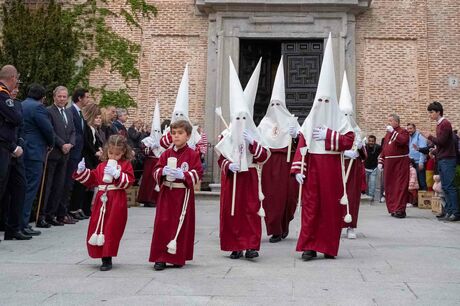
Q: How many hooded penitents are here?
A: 7